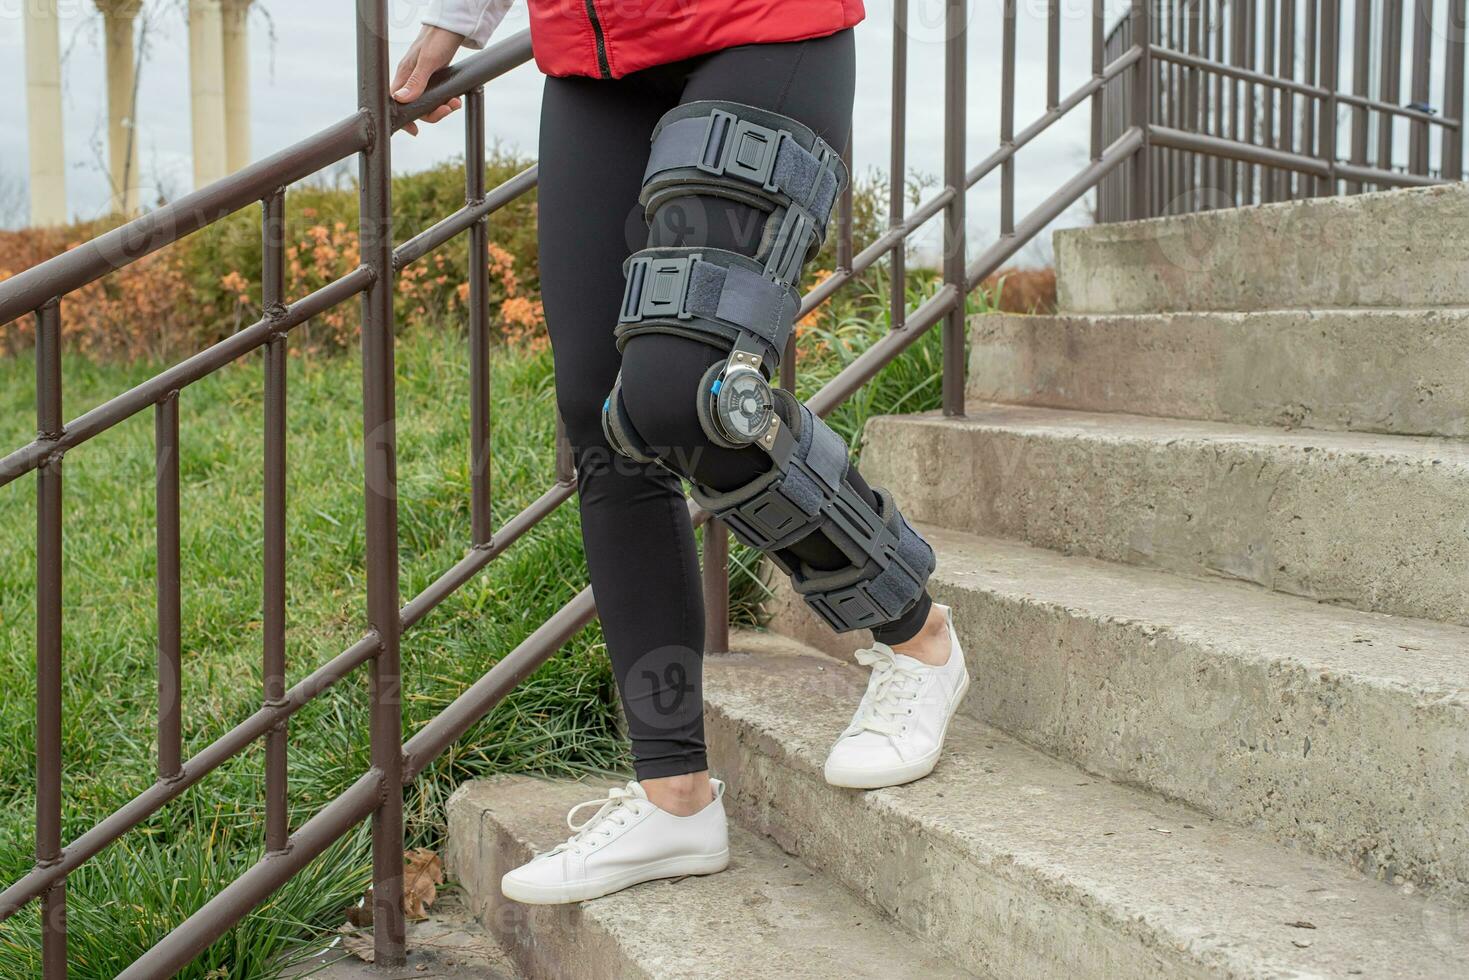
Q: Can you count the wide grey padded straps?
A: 4